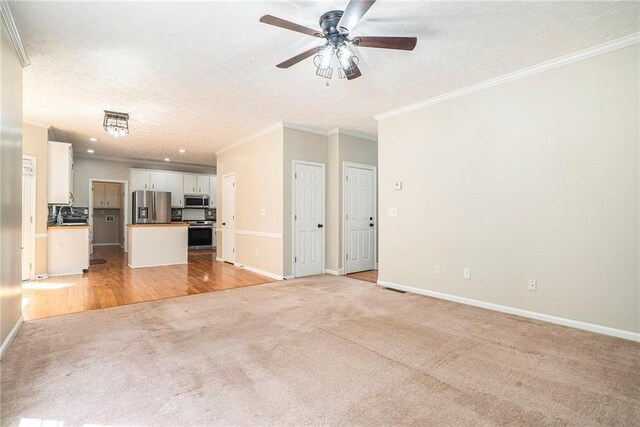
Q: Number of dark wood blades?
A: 5